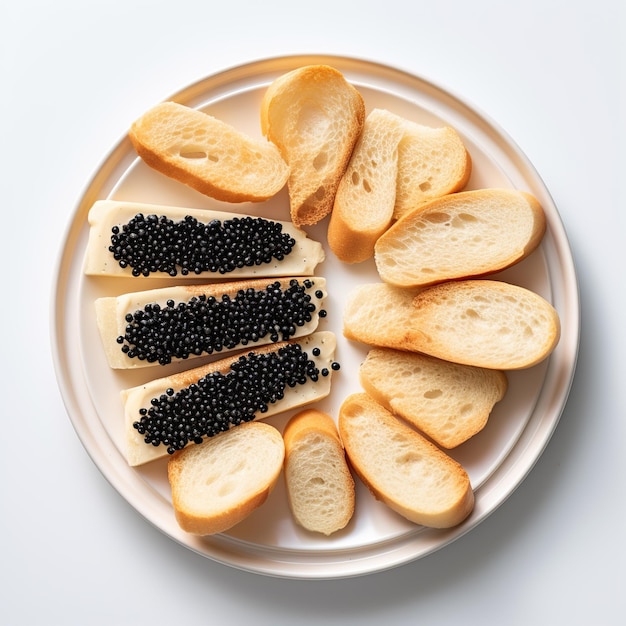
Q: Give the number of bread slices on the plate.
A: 10